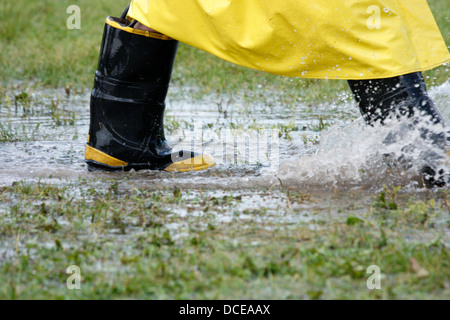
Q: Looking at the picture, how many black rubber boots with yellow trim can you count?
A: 2